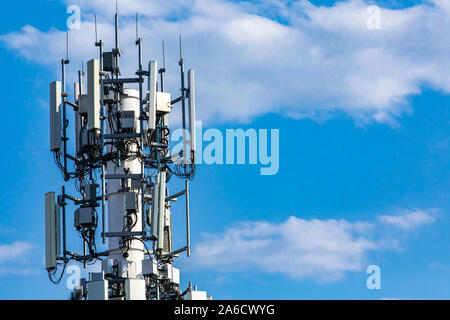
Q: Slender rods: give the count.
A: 7